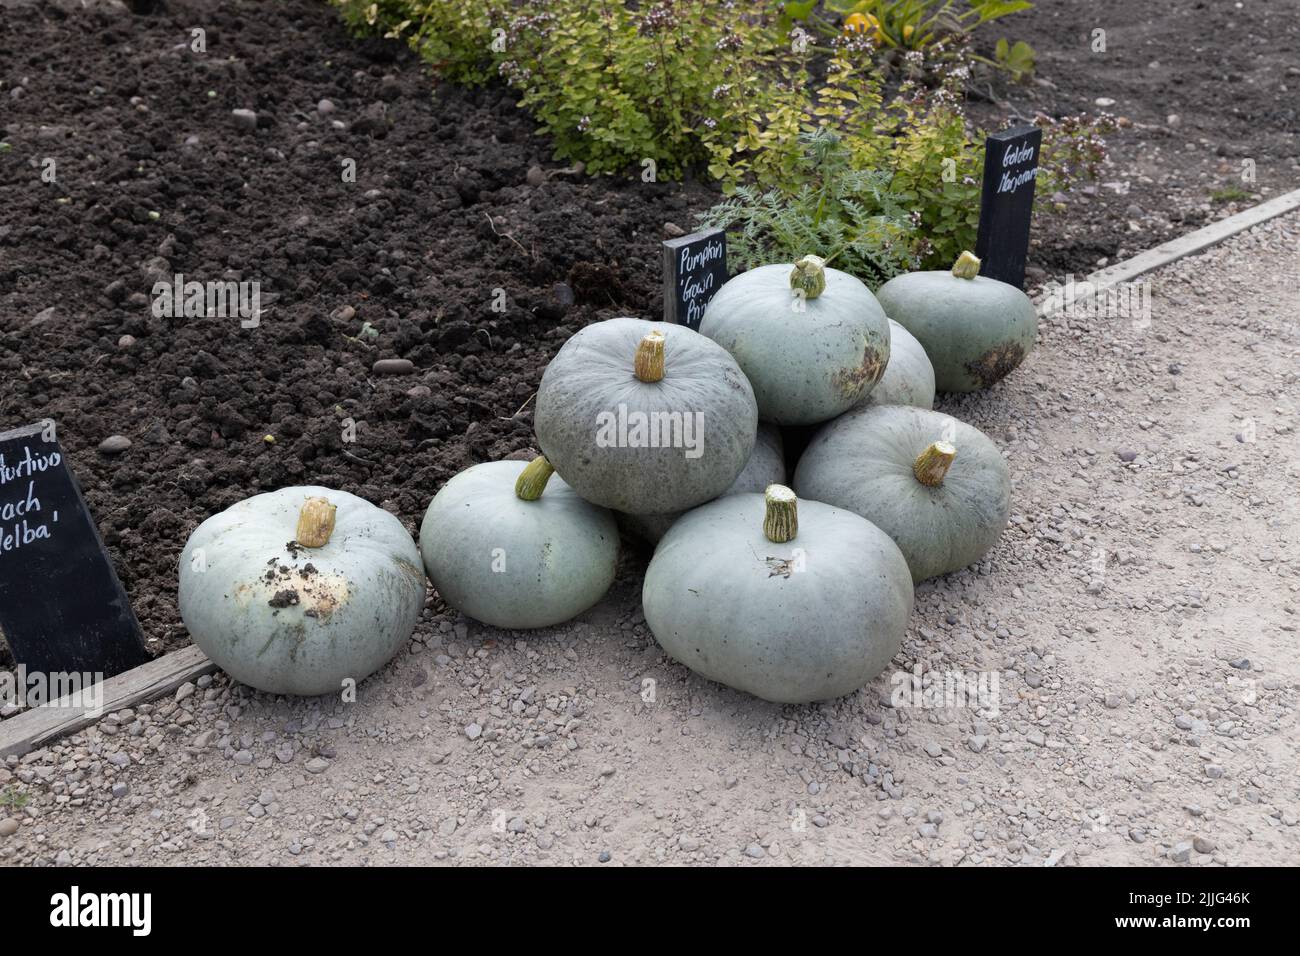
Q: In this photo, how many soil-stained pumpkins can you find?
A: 3